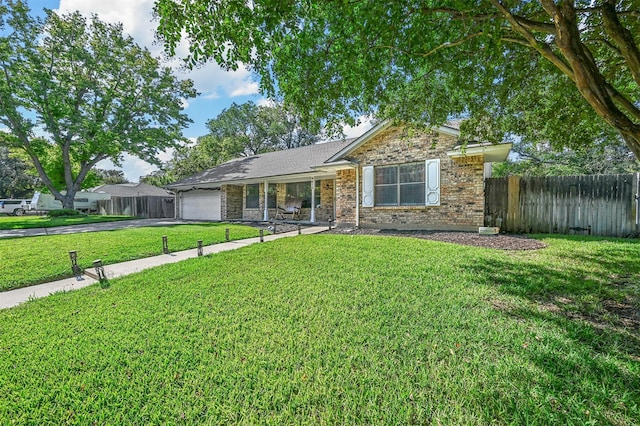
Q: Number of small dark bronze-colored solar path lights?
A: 9